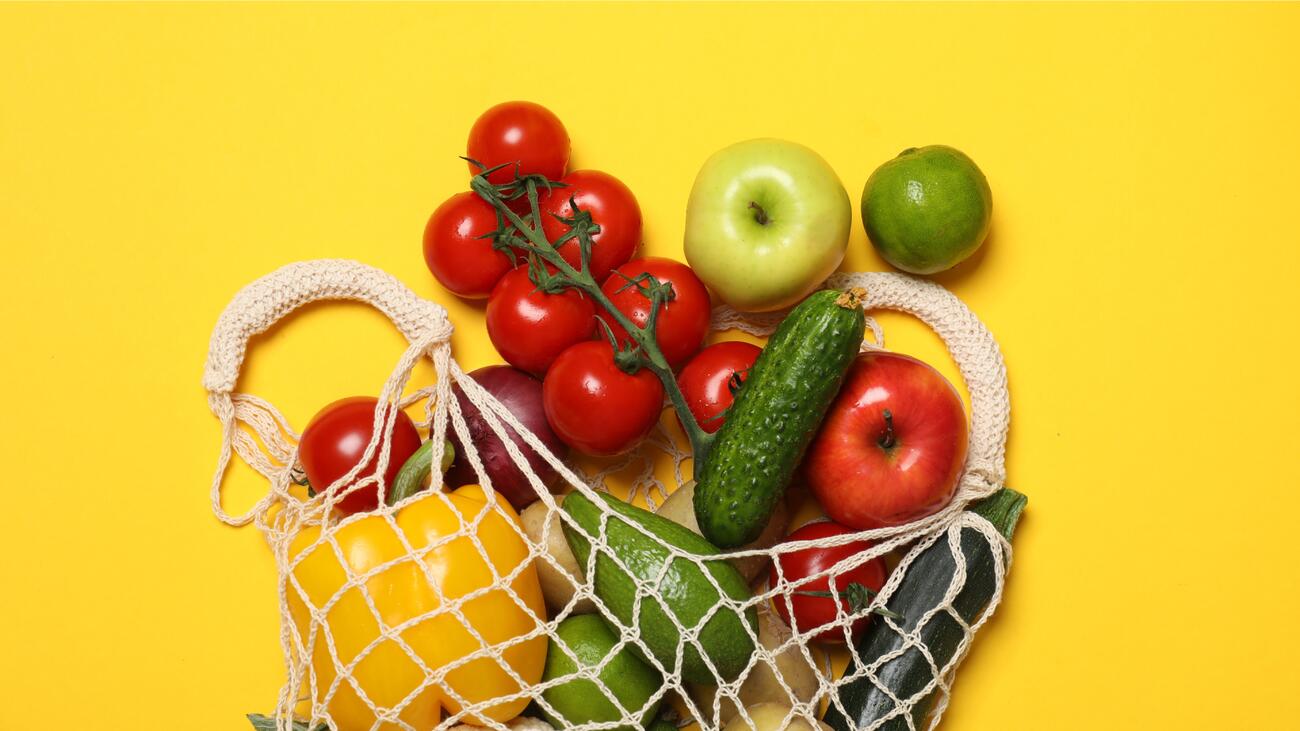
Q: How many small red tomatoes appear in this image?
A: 9